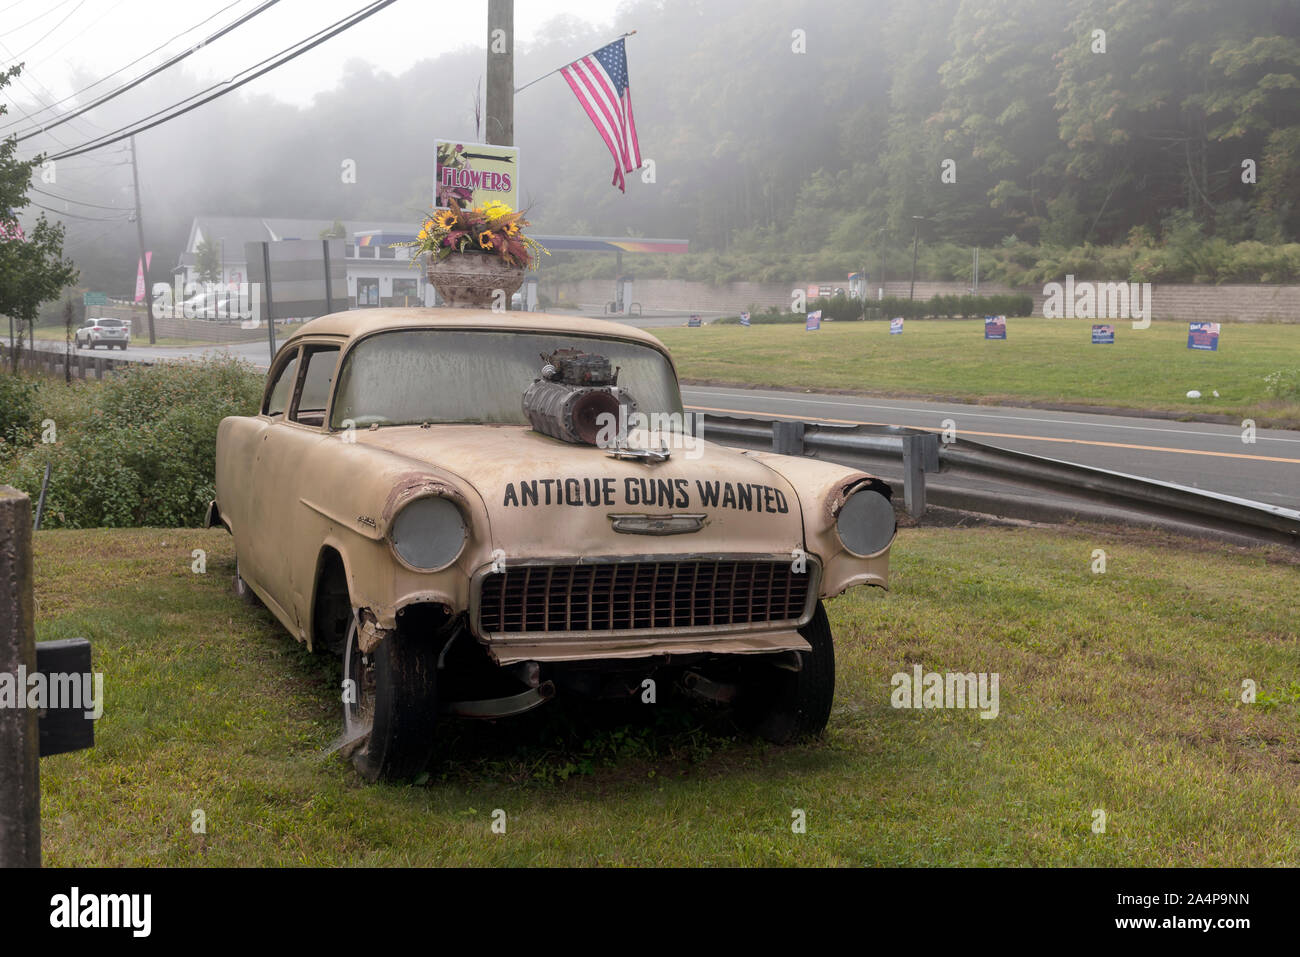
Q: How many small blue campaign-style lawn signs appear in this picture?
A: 7